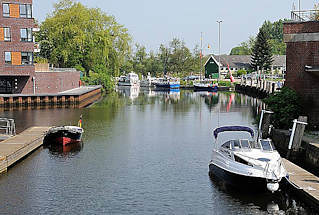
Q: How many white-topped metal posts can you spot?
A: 2